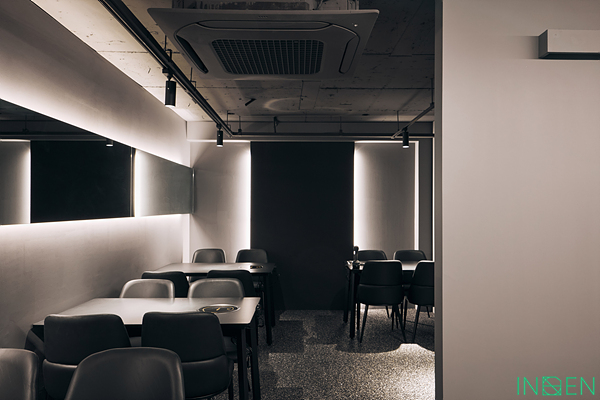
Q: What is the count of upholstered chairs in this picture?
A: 14